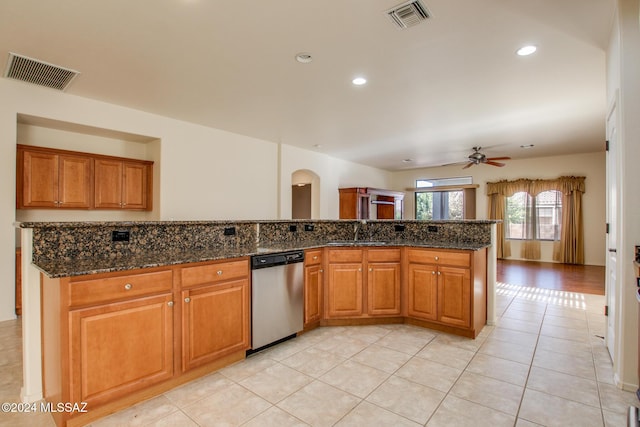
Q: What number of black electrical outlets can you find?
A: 6